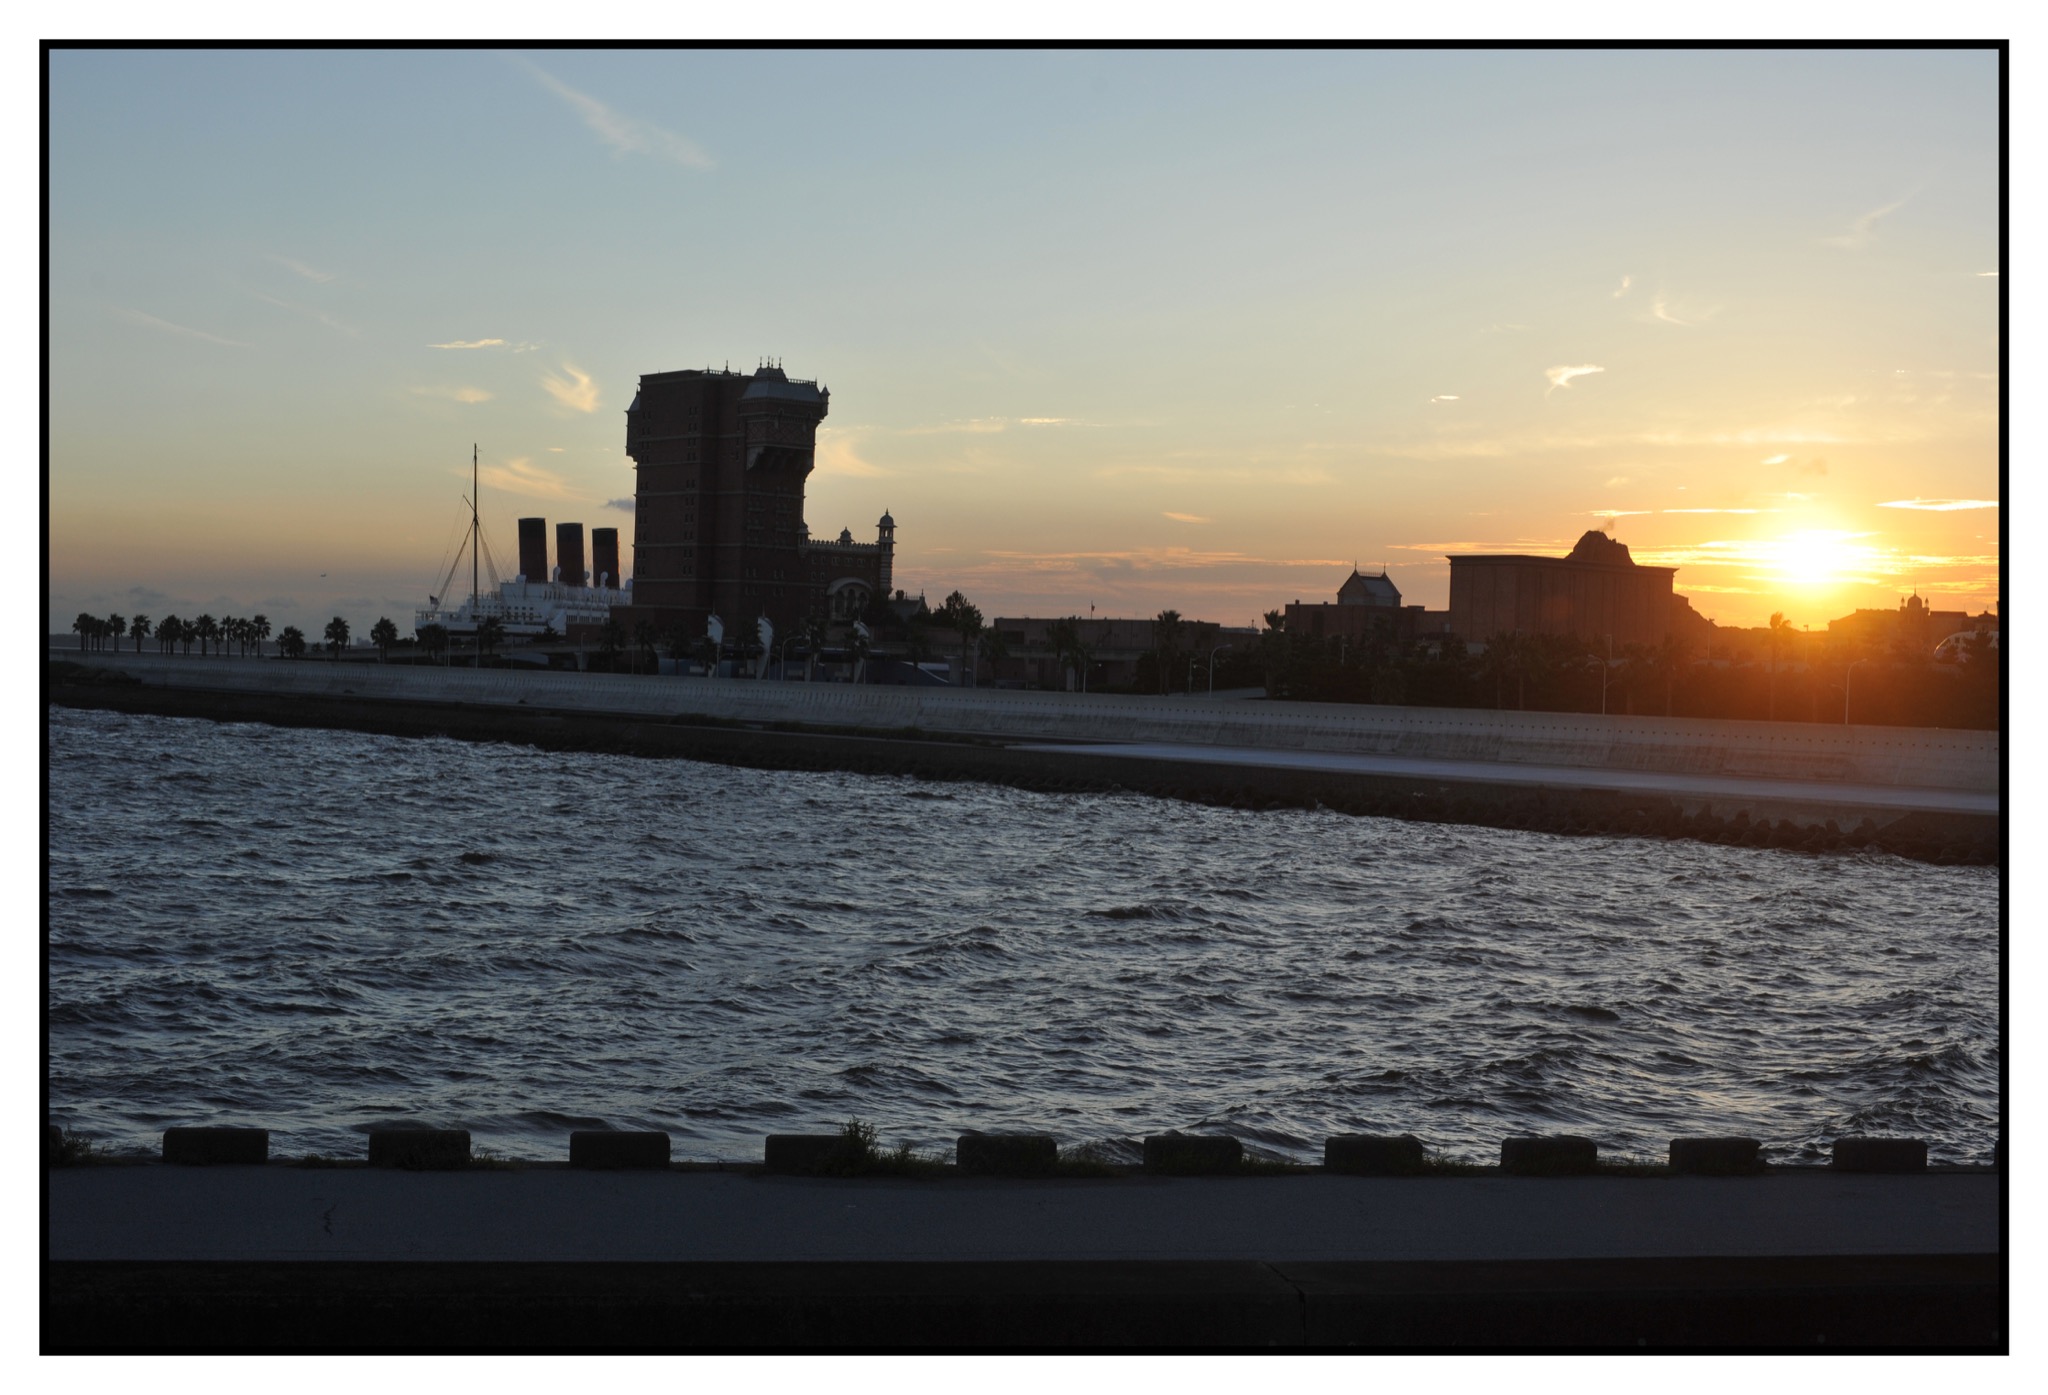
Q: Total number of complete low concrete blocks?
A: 10